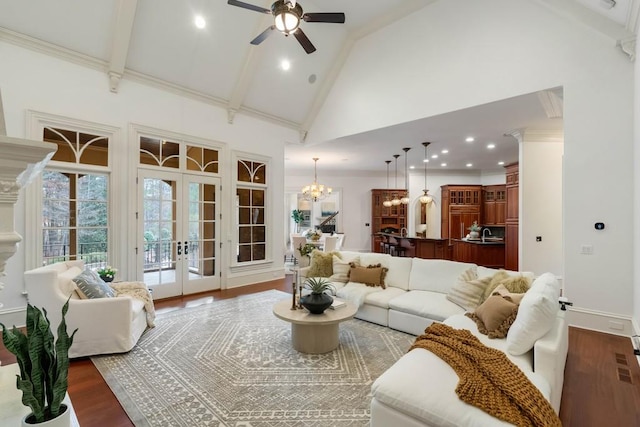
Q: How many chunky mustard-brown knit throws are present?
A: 1